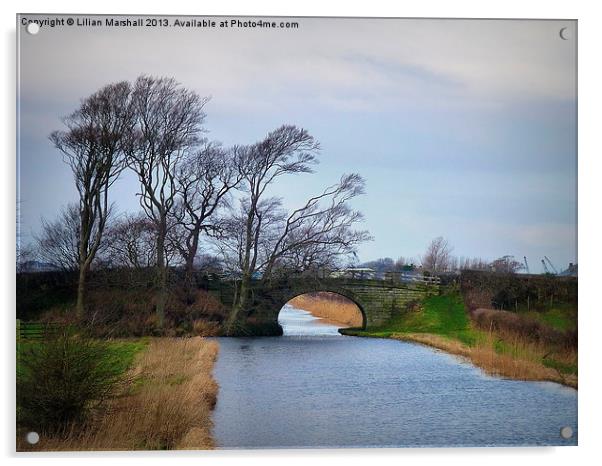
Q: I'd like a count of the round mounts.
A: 4